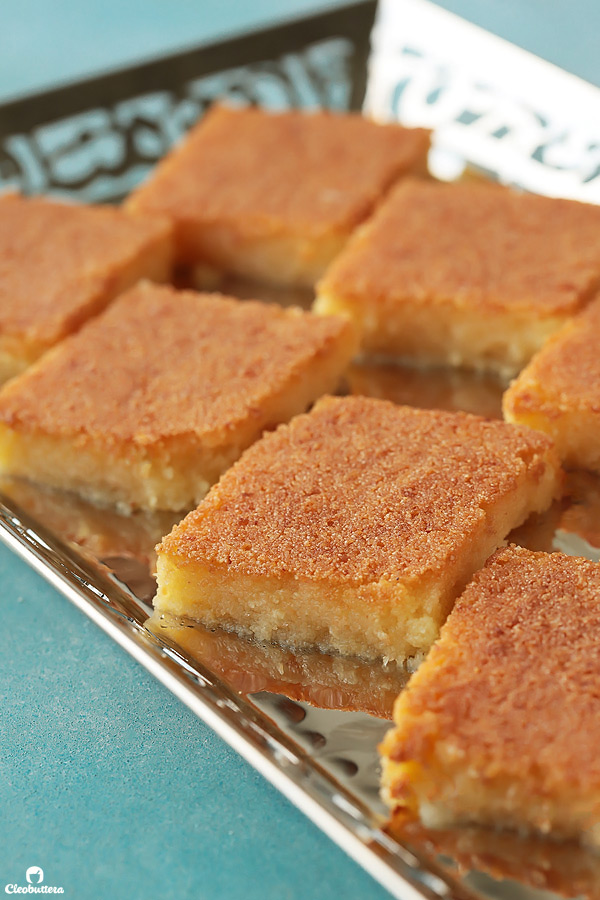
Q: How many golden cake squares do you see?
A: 7